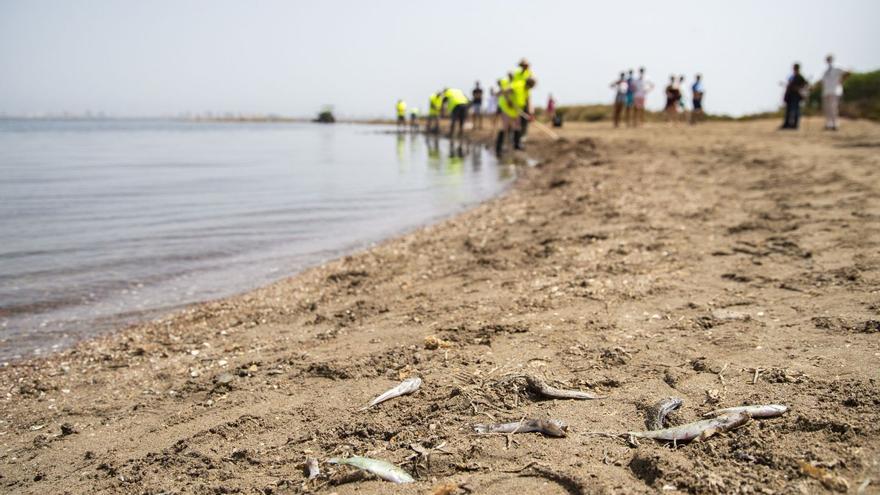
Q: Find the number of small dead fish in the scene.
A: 7